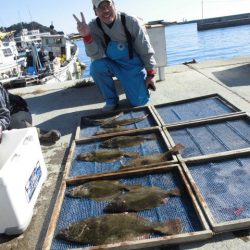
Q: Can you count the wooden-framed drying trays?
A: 6